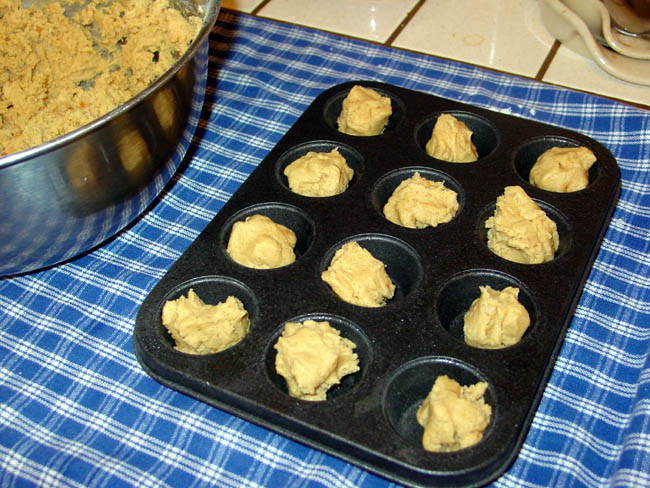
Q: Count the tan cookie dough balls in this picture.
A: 12